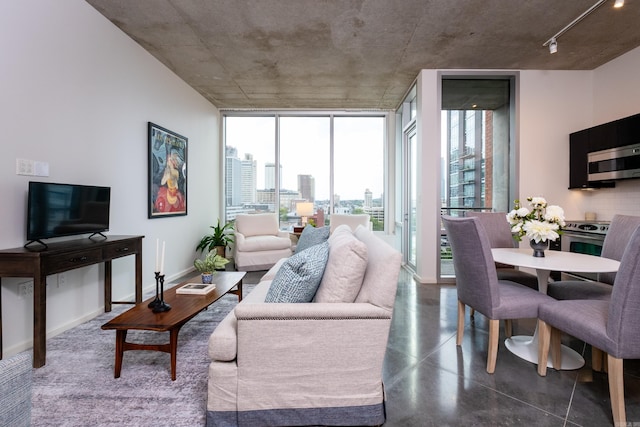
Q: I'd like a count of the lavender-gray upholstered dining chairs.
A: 4